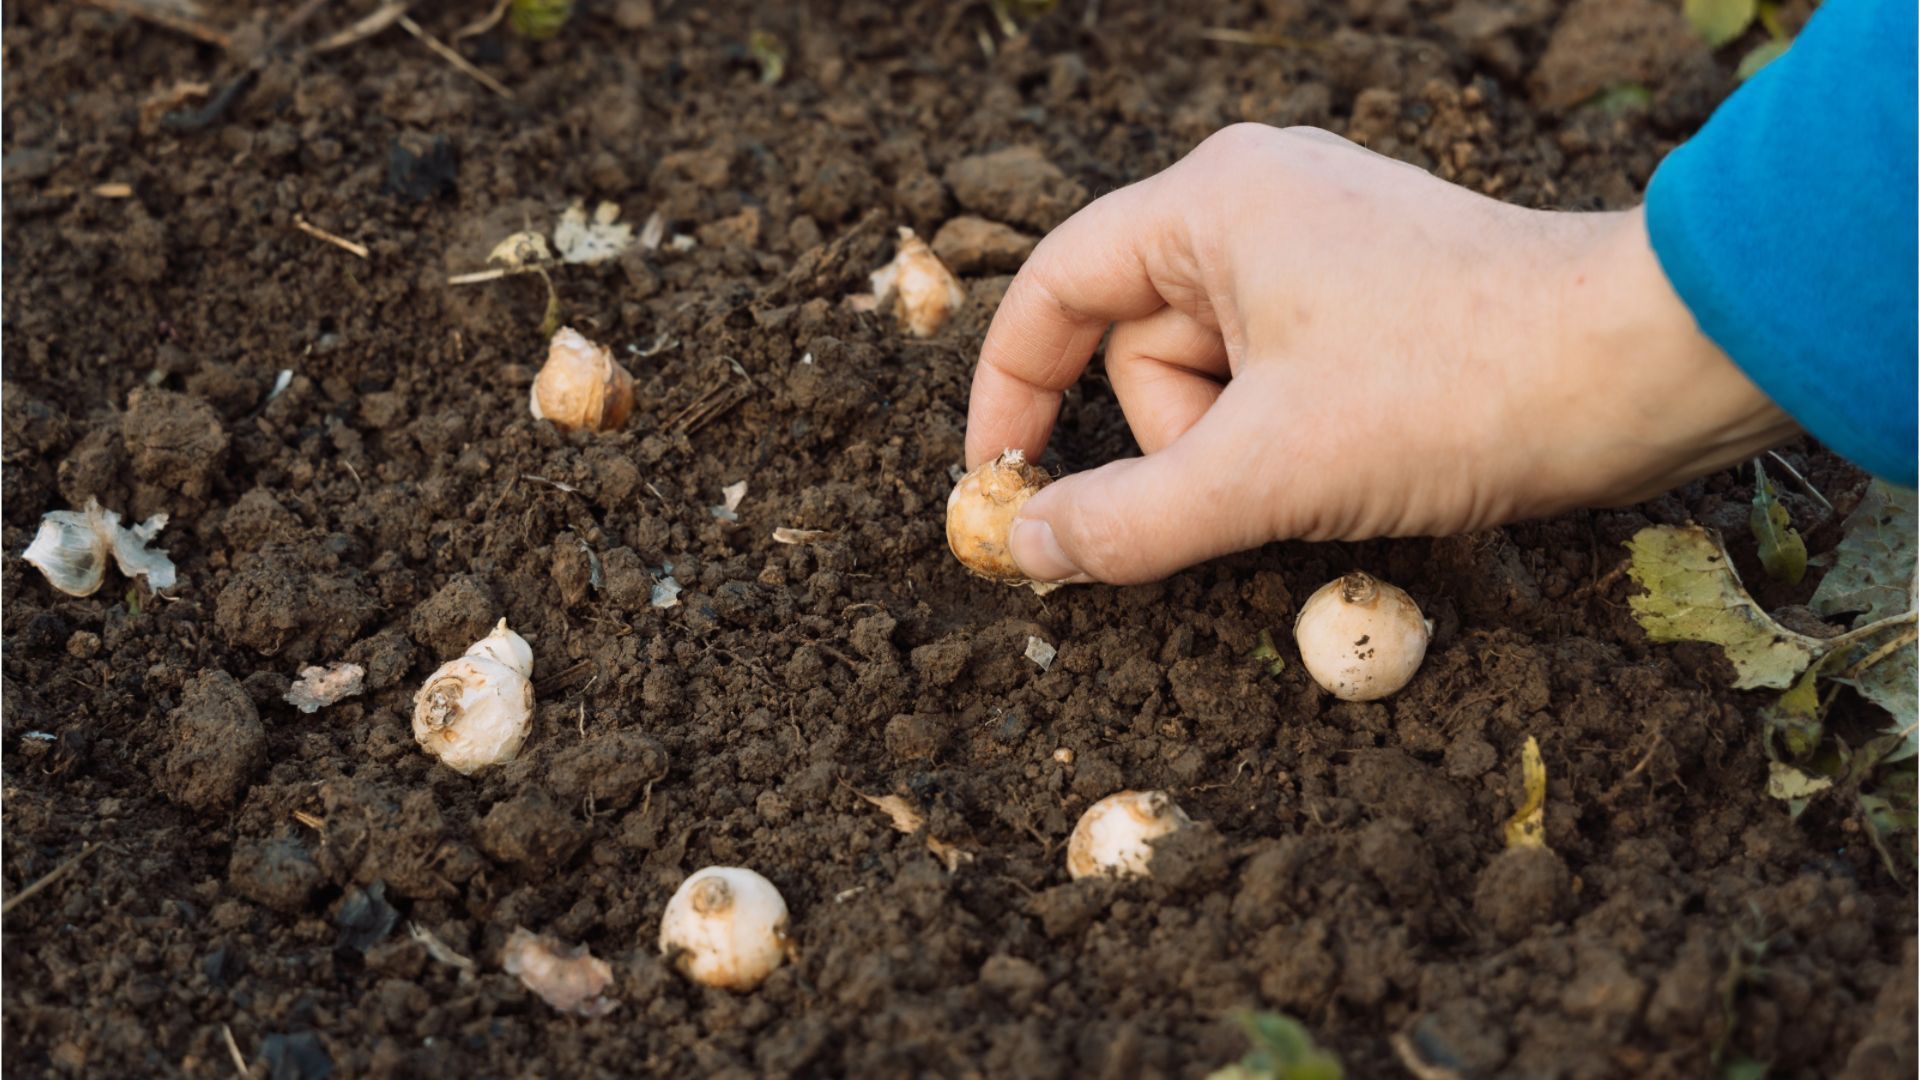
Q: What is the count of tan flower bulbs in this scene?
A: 7